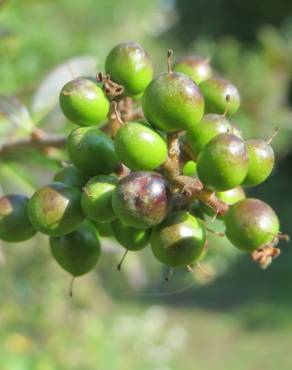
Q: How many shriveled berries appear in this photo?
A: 0